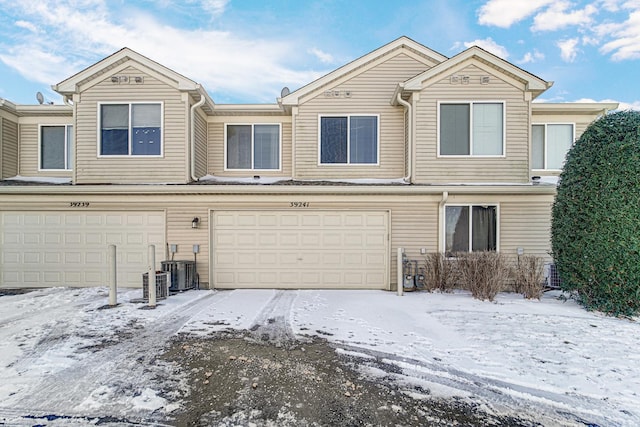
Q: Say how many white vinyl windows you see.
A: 7